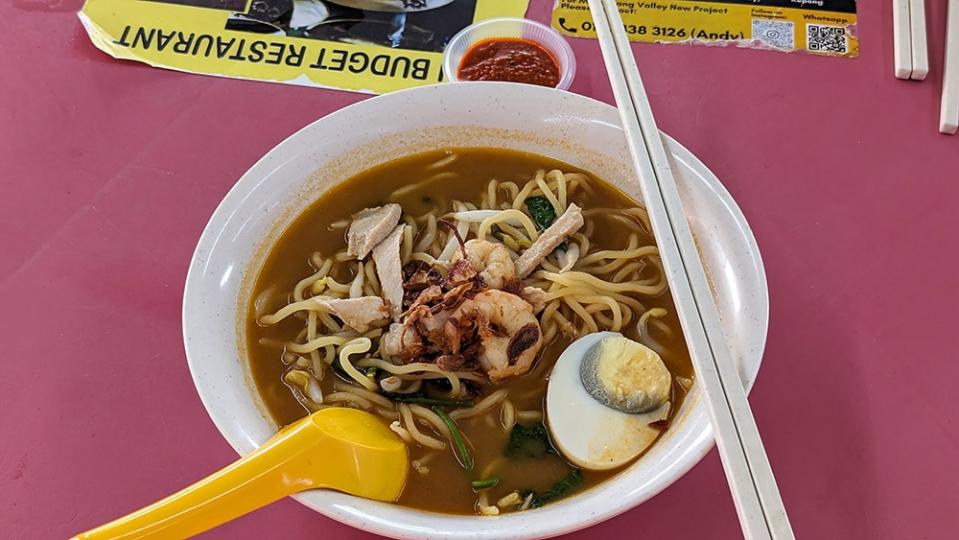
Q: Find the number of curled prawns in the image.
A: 2